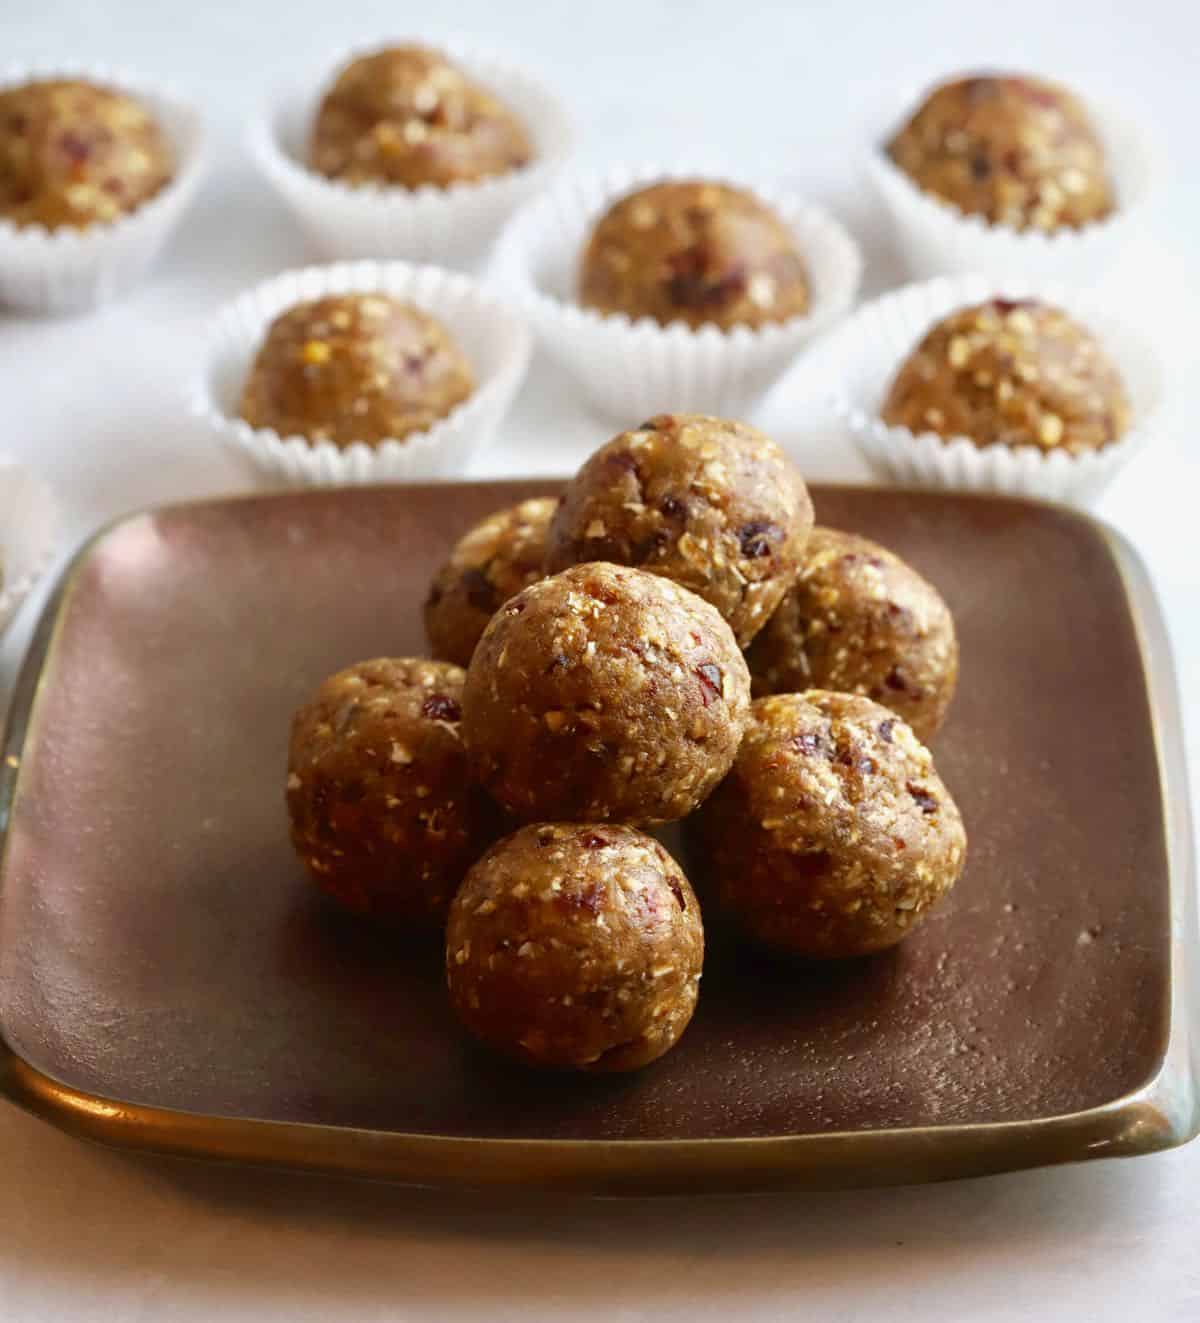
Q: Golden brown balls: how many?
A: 13